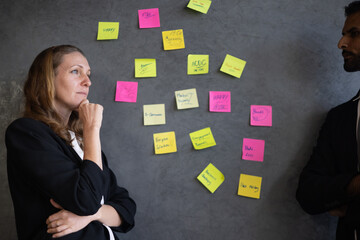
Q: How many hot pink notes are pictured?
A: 5